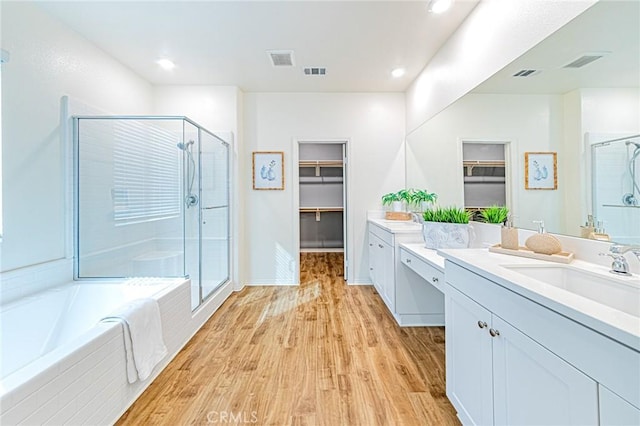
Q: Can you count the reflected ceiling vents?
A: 2